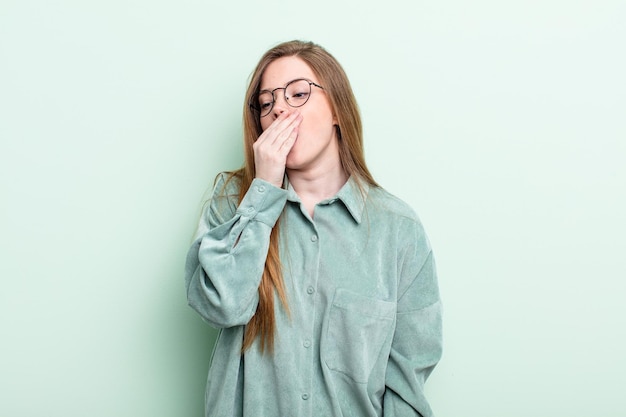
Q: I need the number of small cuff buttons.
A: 2